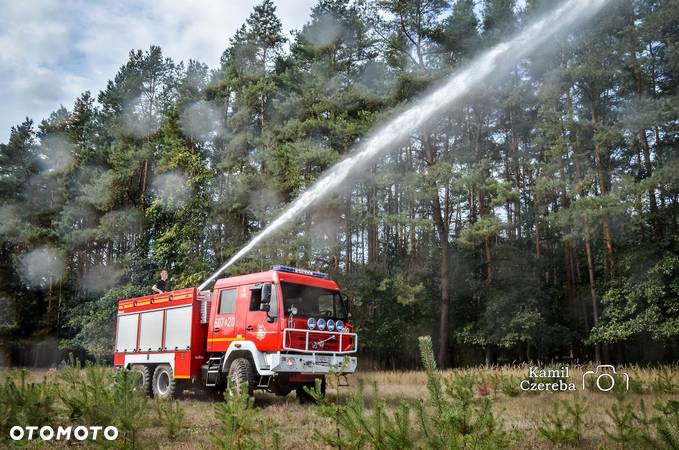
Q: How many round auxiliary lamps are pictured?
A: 4